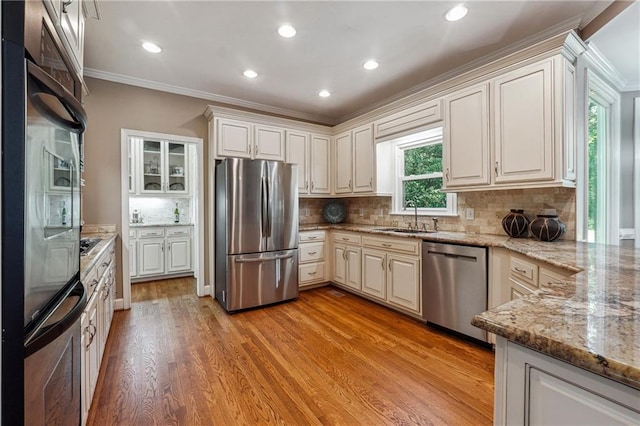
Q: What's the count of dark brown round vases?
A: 2